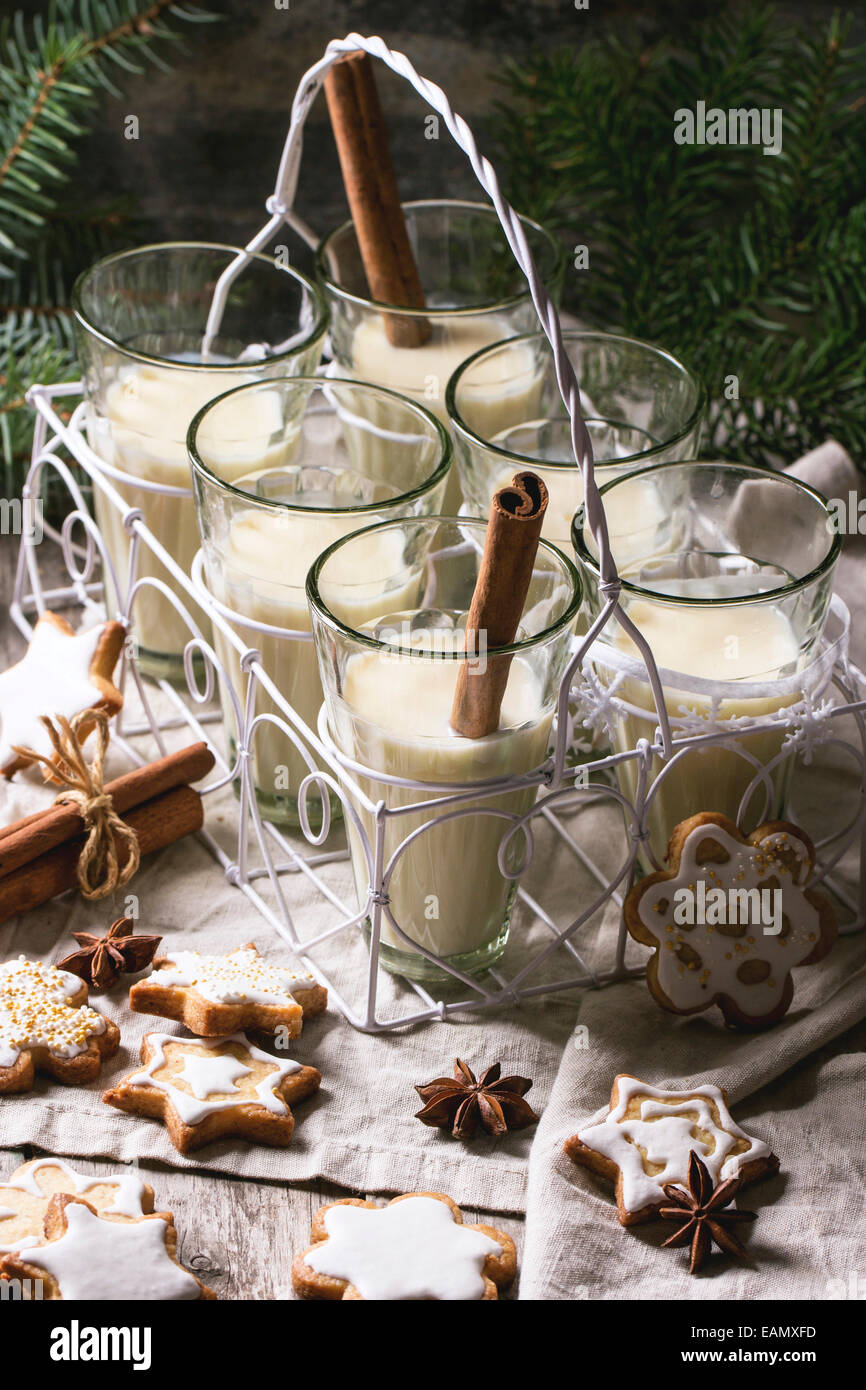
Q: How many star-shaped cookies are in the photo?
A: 5